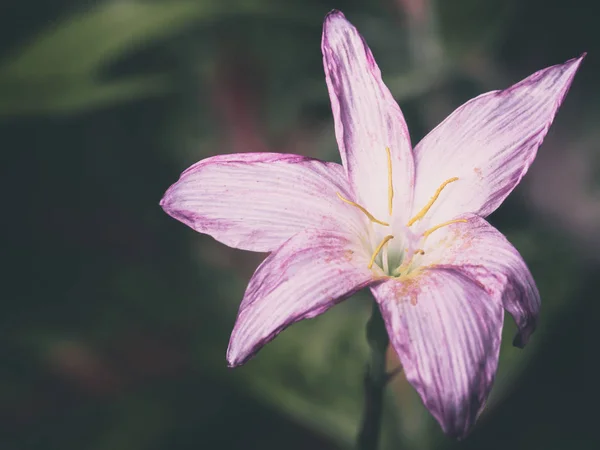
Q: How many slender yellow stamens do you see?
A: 6